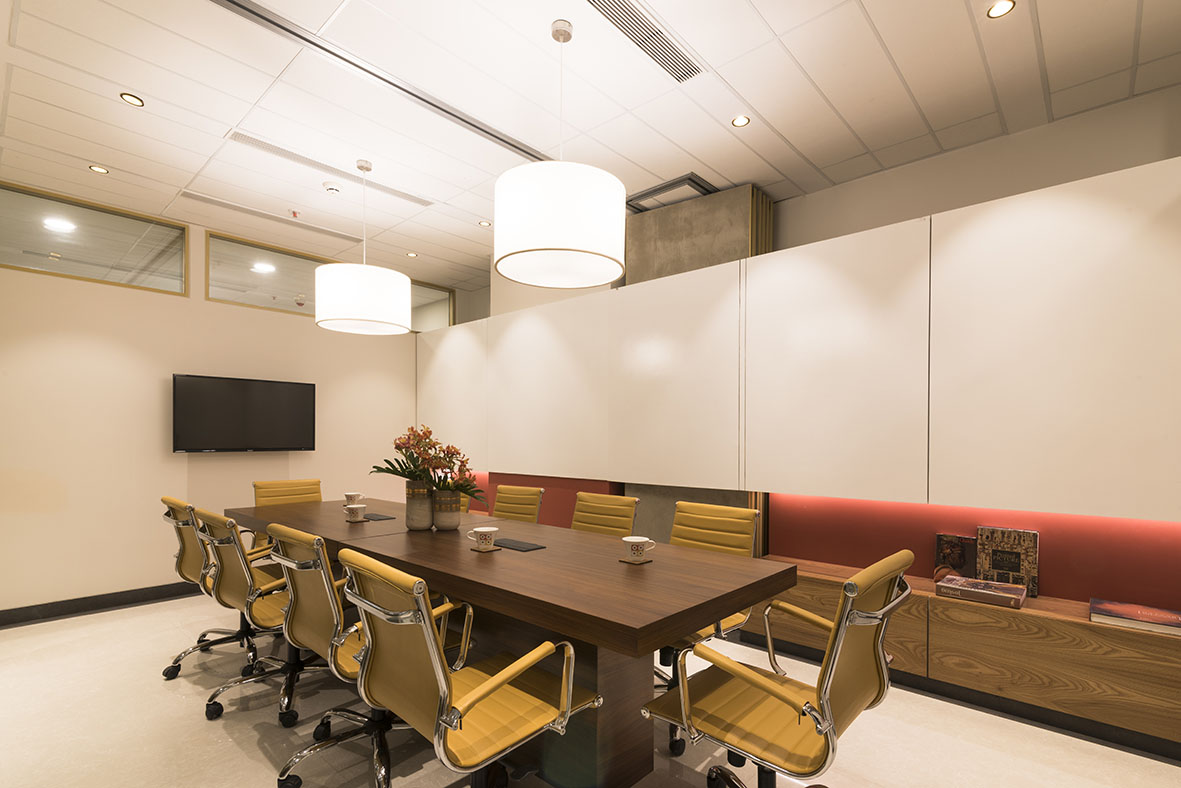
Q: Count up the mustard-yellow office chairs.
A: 10